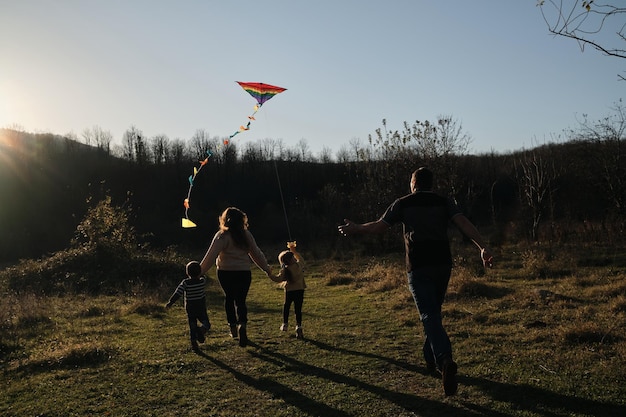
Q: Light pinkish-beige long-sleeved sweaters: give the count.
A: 1